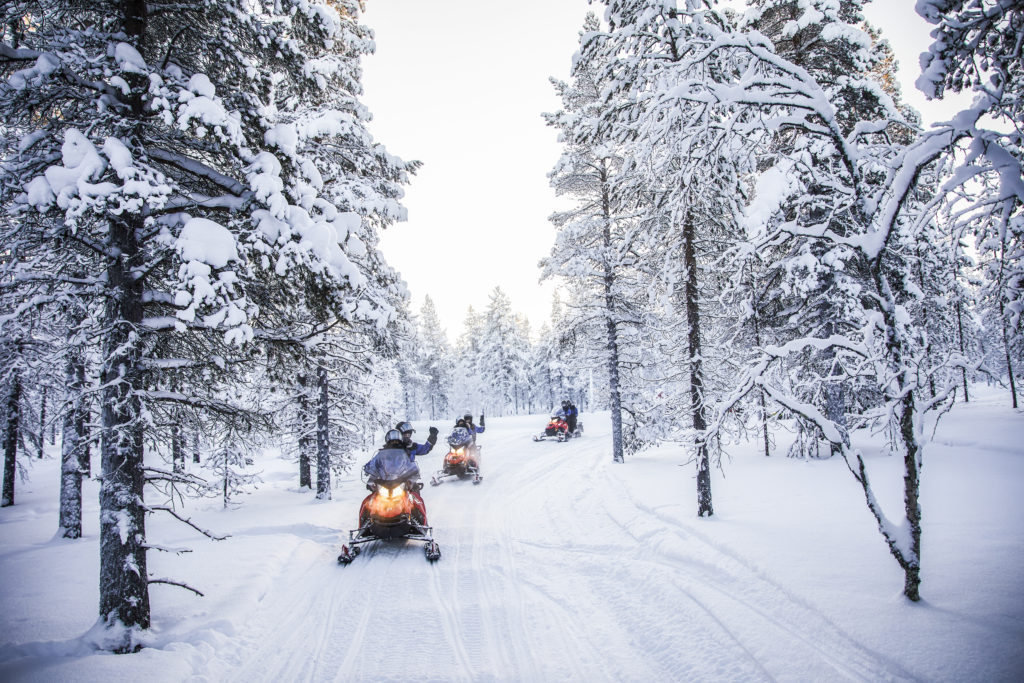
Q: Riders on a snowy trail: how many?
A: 6